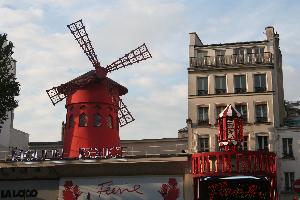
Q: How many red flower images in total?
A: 2